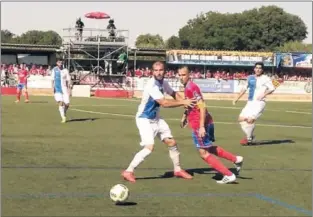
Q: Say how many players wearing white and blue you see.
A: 3